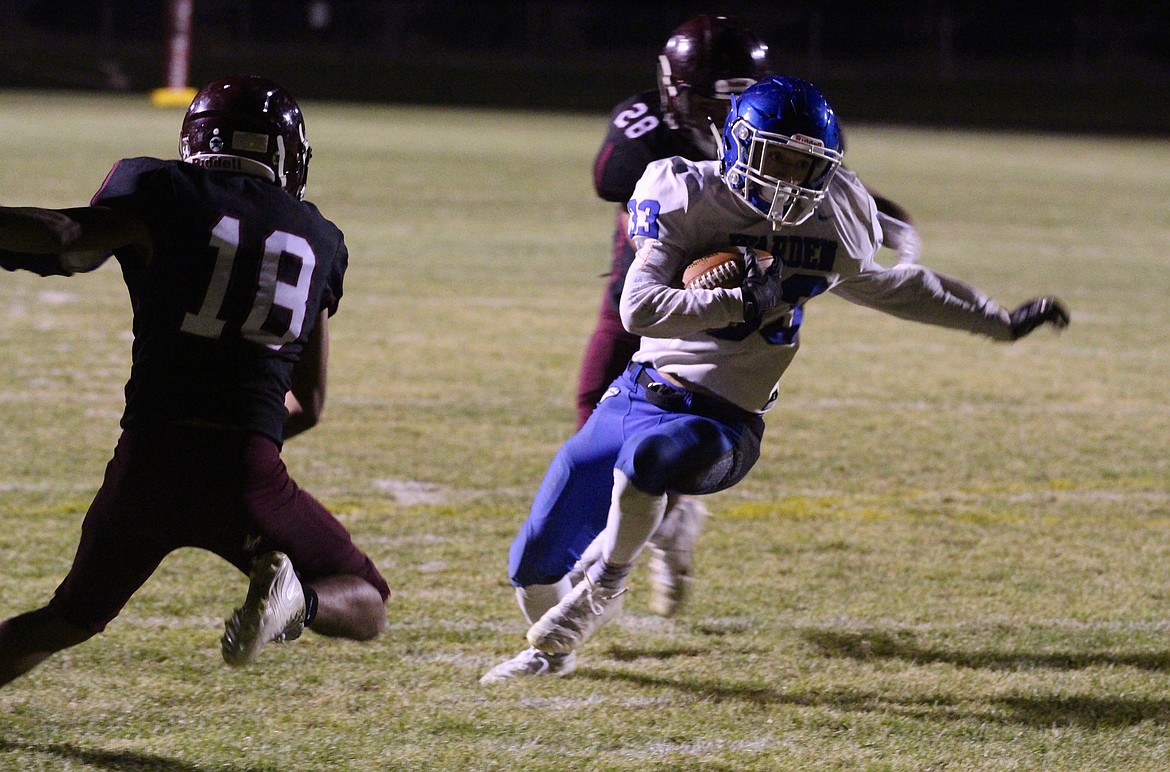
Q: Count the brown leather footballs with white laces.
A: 1